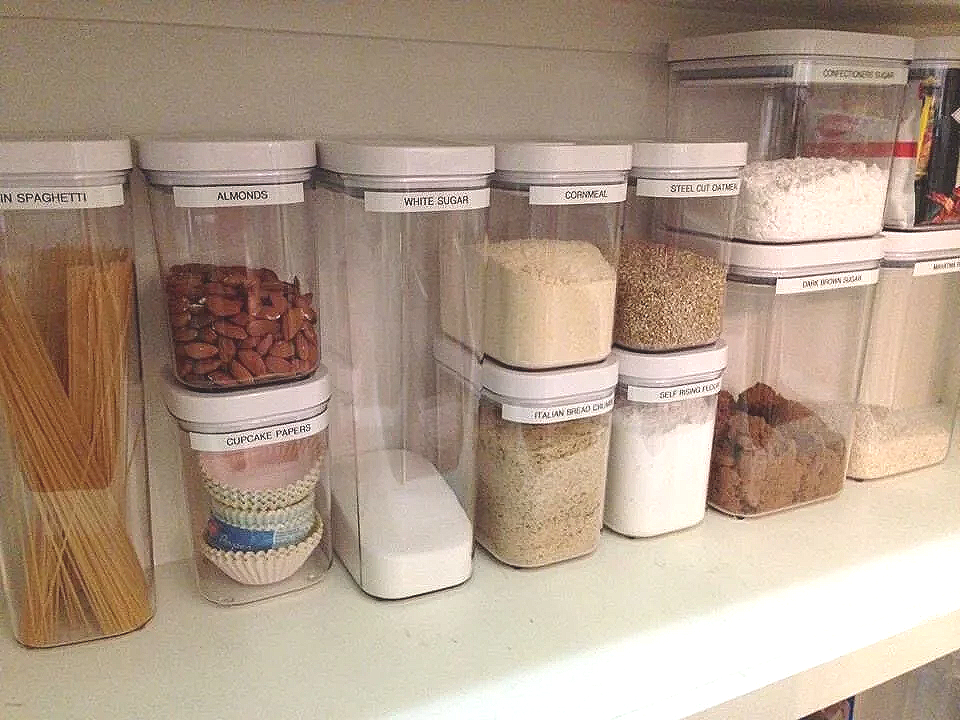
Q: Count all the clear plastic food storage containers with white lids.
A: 12